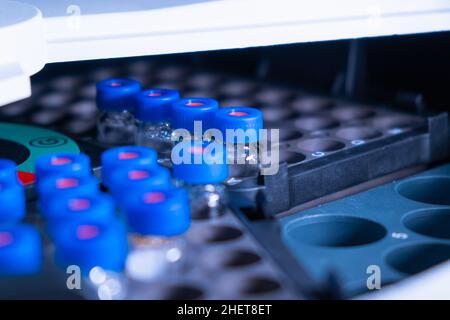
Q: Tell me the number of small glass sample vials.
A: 15